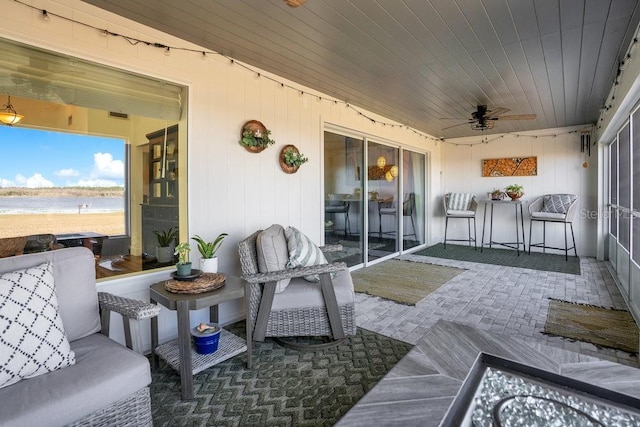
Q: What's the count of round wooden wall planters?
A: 2